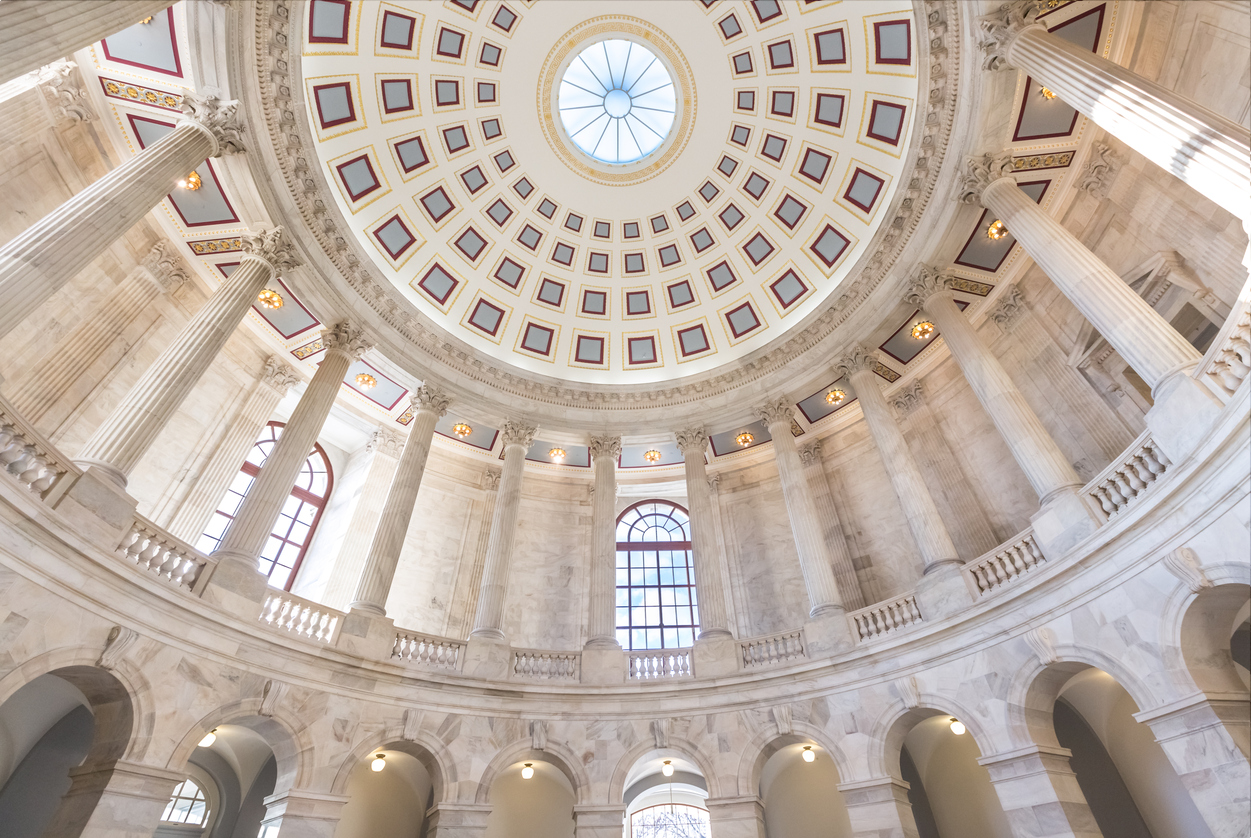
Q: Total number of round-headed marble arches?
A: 9